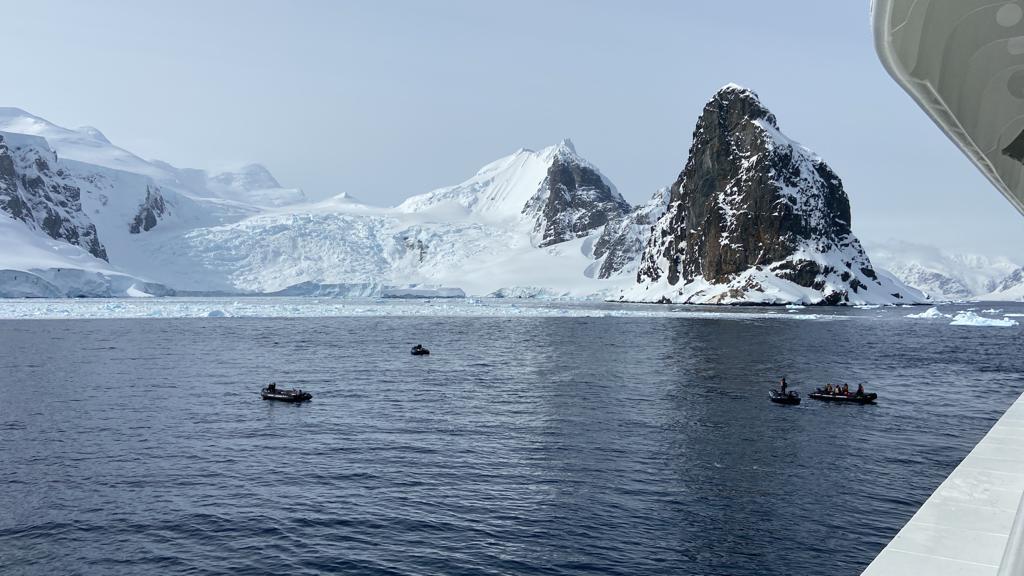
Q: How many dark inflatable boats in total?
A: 4